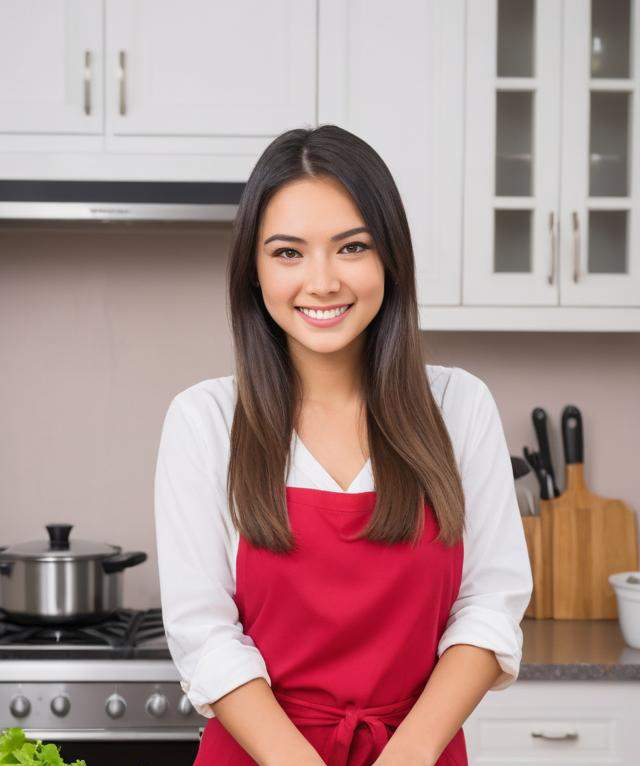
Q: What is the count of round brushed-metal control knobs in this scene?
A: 5